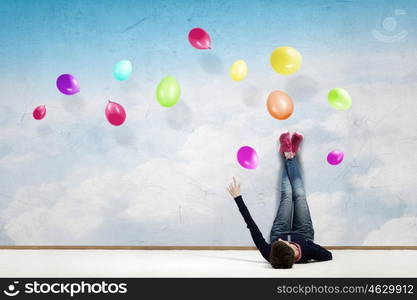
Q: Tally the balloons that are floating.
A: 12